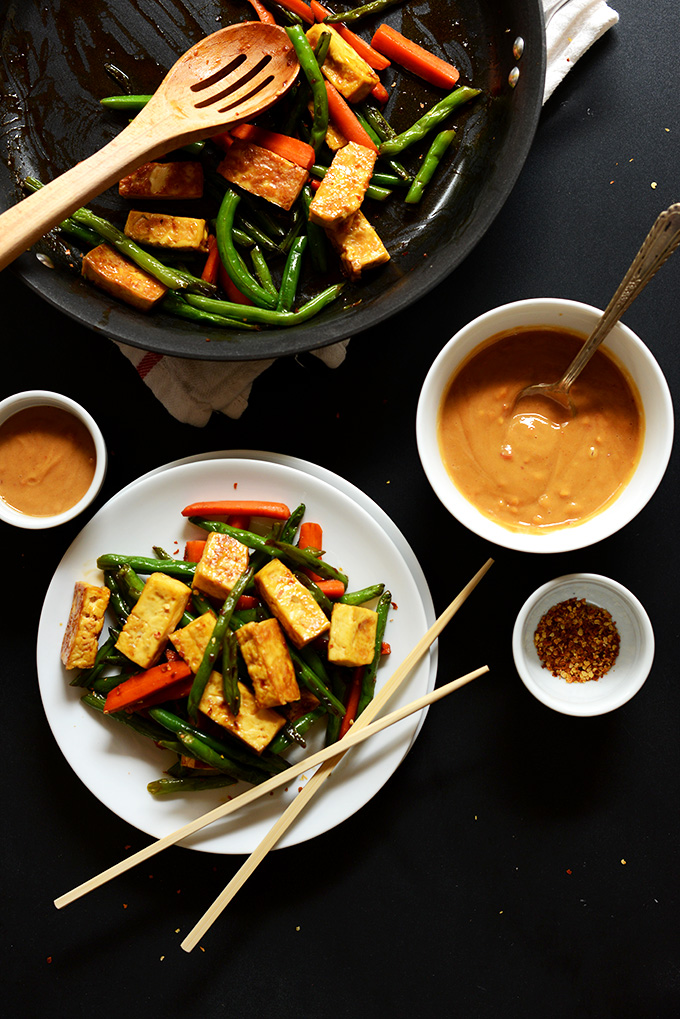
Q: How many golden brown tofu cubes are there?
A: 15